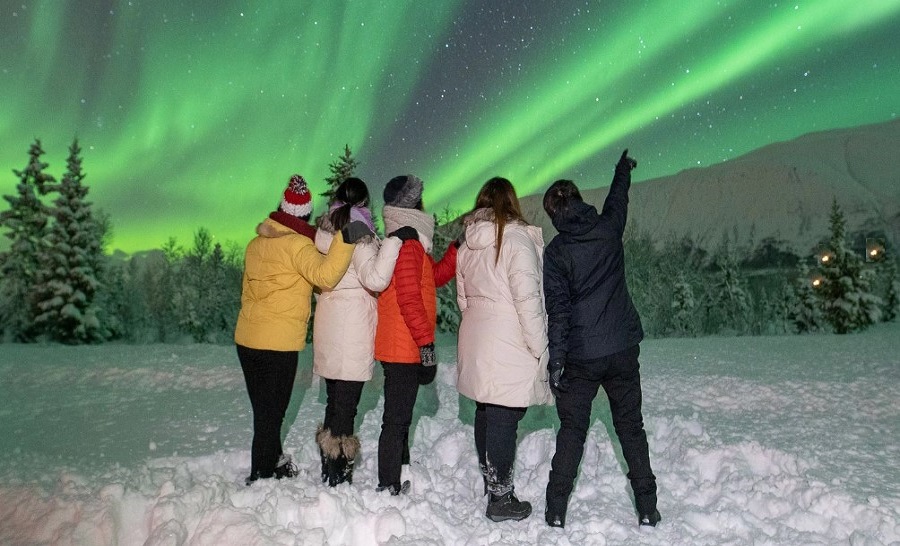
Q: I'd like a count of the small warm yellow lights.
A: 3